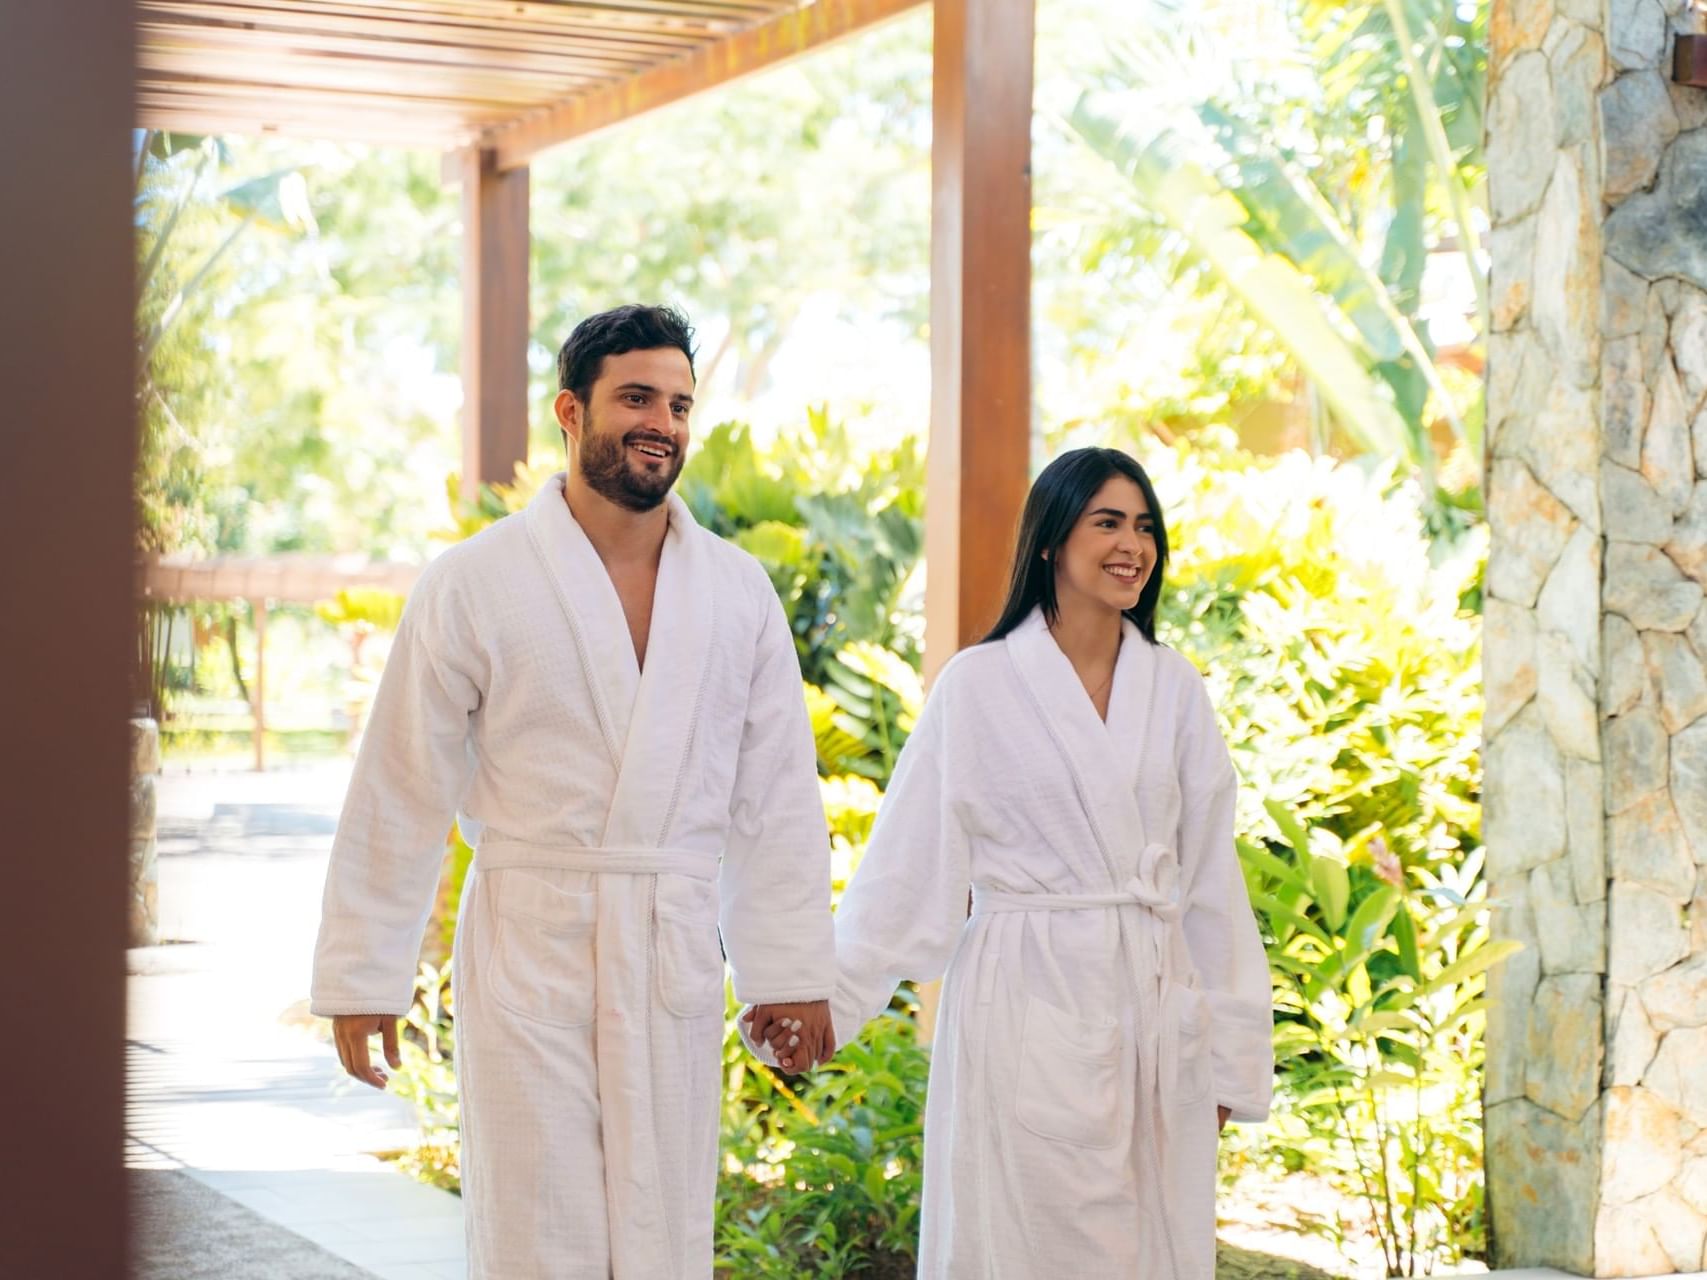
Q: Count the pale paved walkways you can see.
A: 1